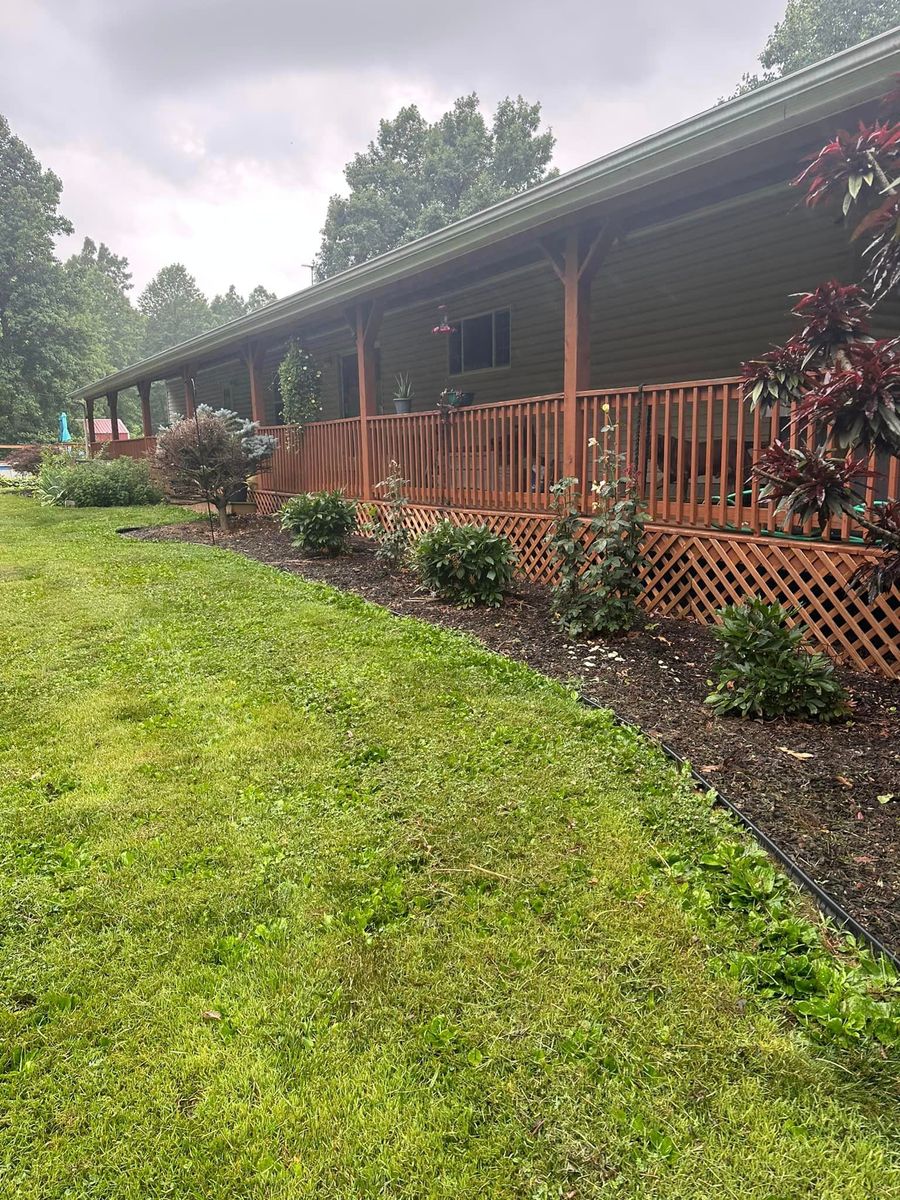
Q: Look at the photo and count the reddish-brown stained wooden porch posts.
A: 7